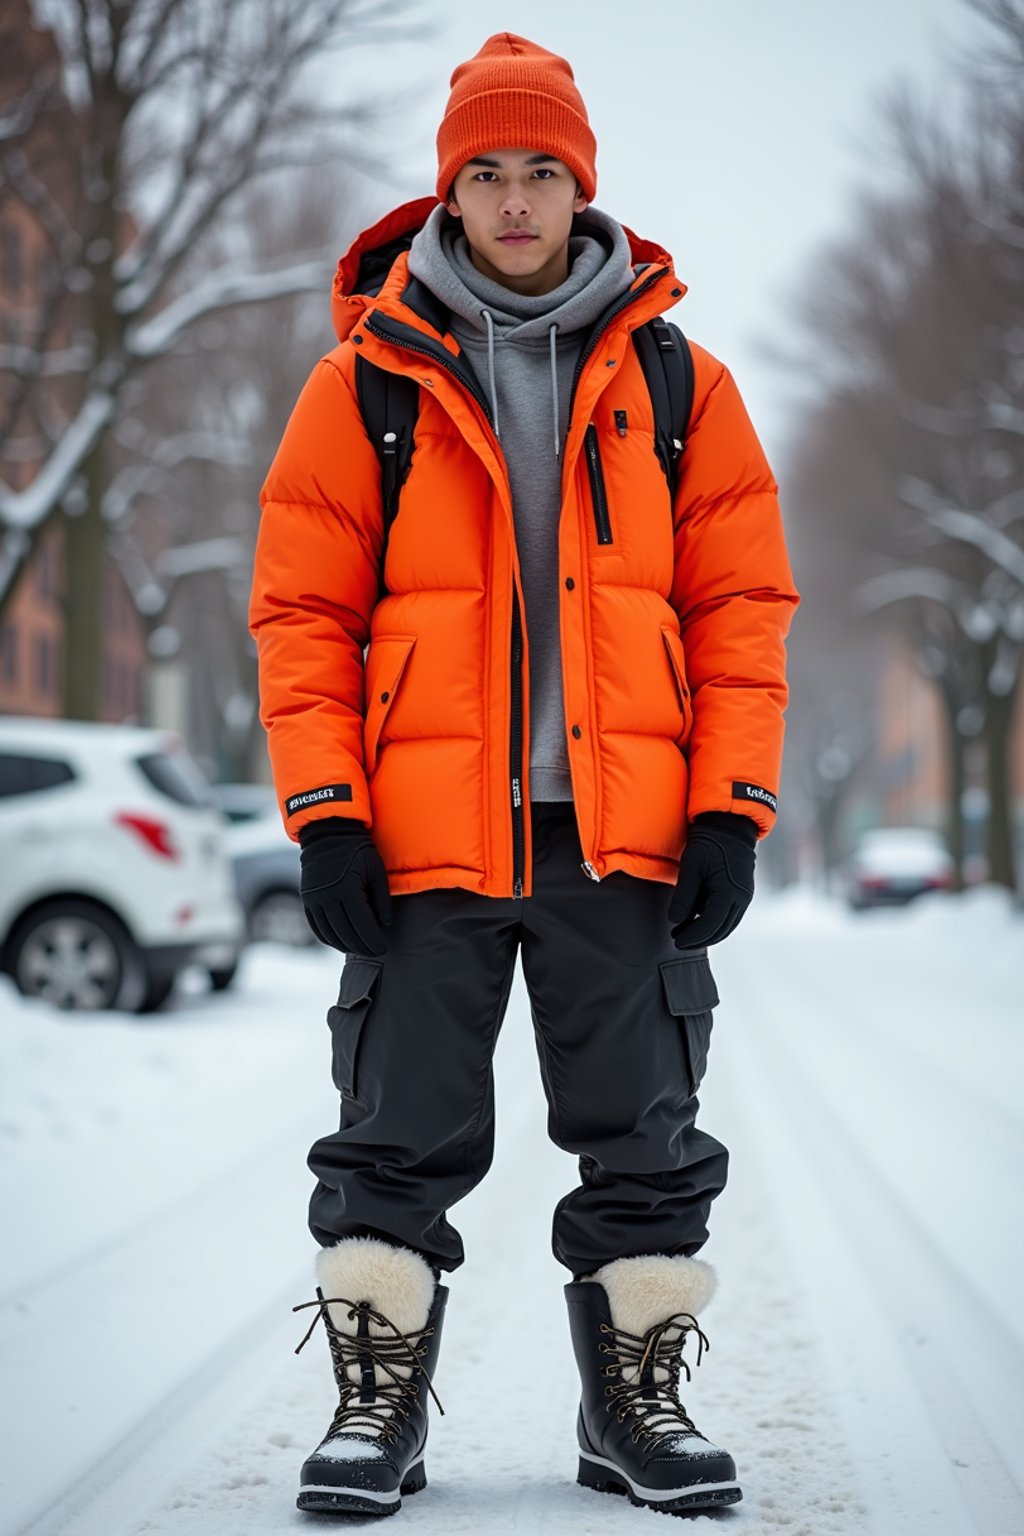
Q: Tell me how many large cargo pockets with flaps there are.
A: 2